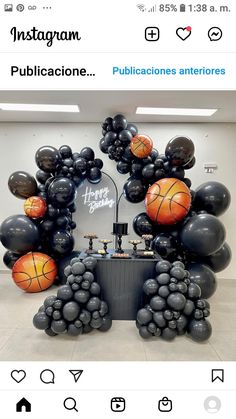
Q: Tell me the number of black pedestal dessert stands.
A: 5